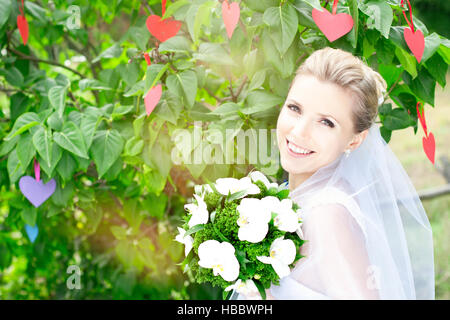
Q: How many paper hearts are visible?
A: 9